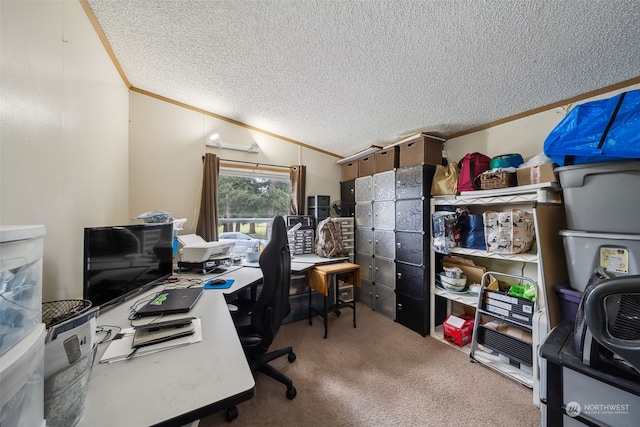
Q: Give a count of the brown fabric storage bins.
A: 4